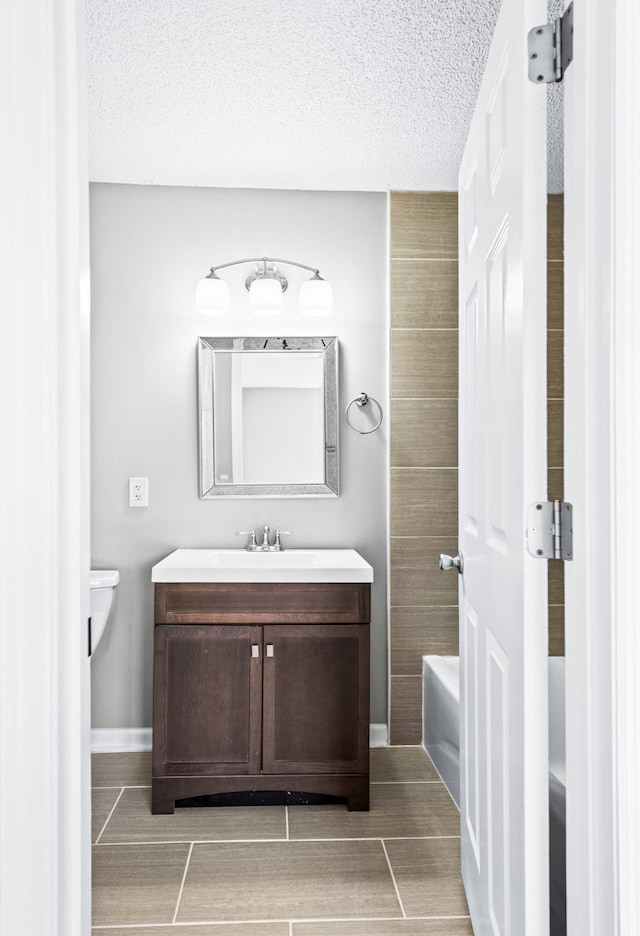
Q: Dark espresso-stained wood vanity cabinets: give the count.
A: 1